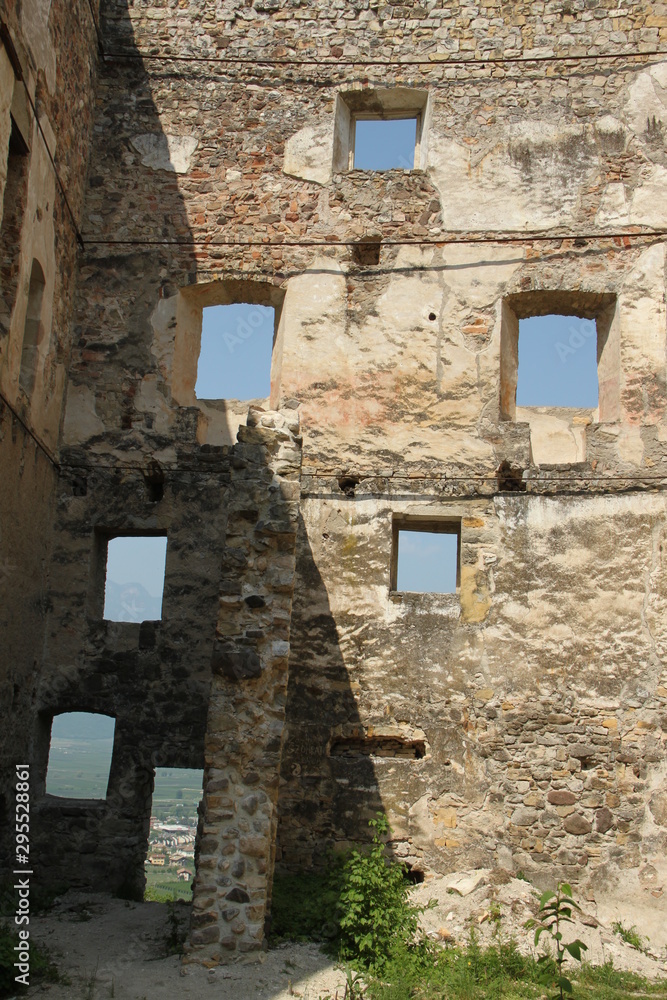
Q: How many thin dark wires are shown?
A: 3